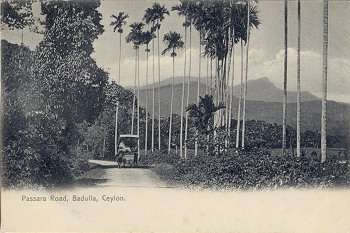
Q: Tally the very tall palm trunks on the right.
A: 3